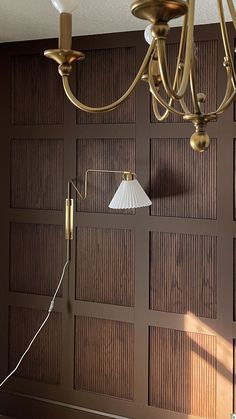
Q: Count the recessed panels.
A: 12